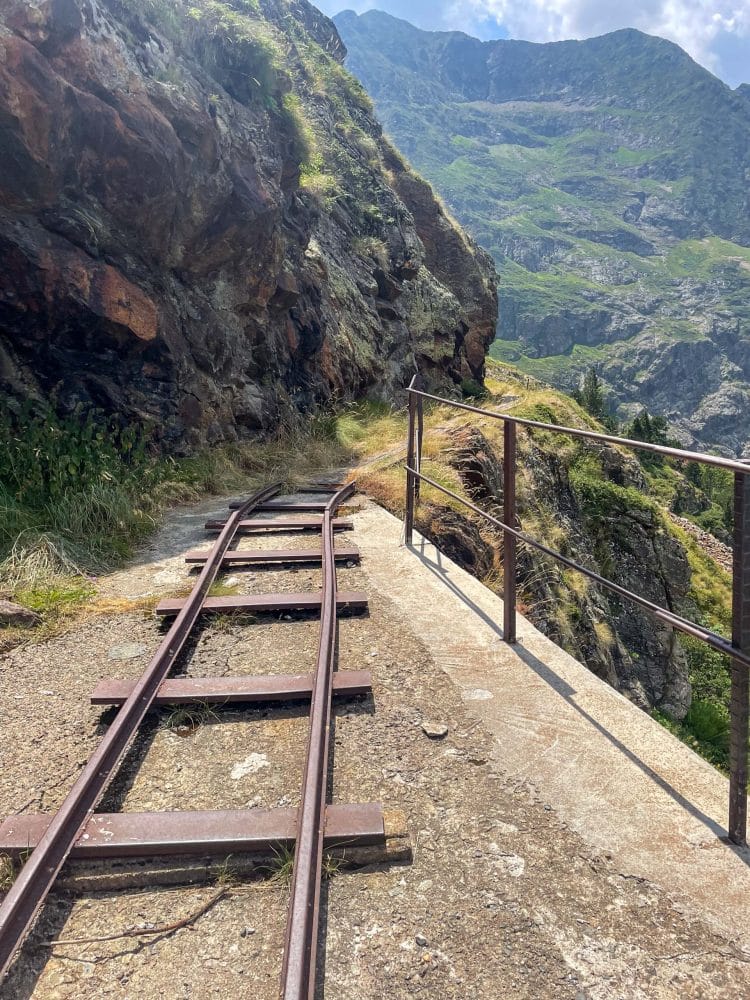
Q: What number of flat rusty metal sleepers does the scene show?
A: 7